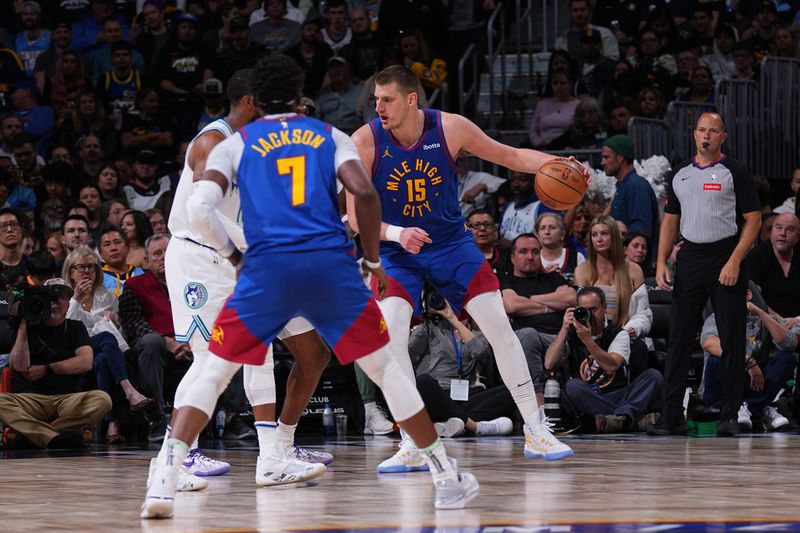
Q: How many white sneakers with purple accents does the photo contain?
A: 2